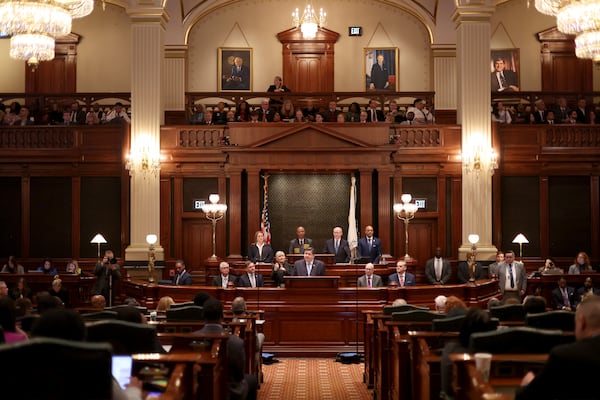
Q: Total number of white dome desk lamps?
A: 2